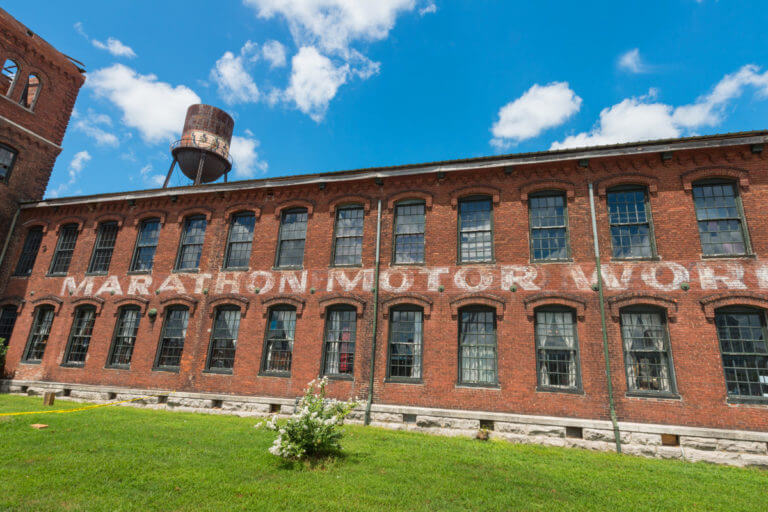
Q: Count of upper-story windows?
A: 13